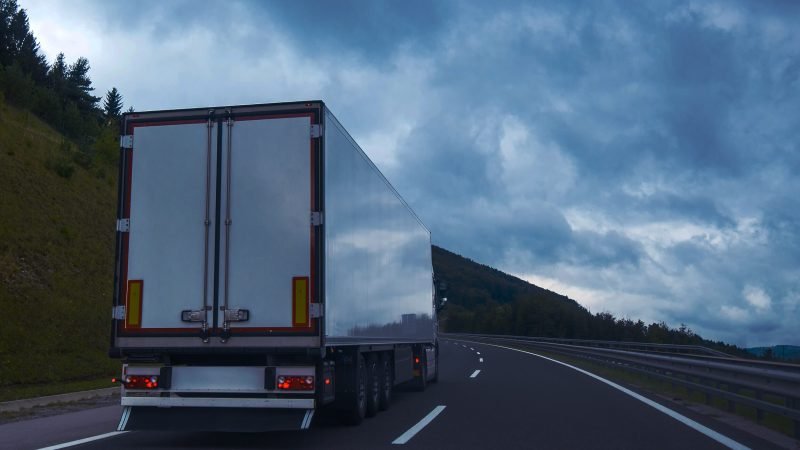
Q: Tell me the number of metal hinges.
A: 6